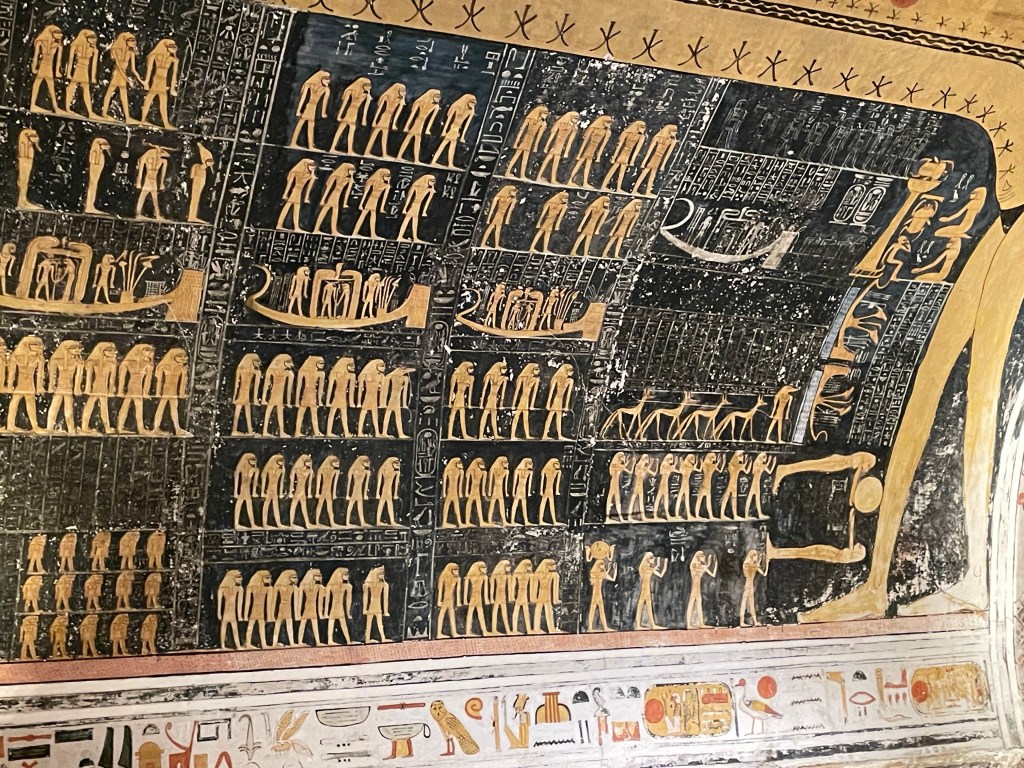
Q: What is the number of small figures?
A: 15